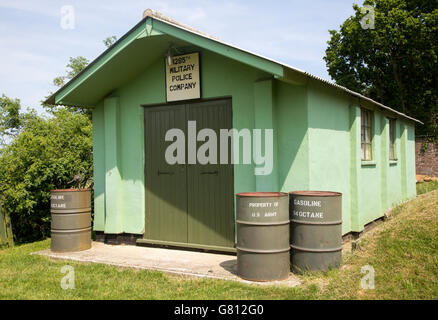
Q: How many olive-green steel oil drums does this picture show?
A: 3